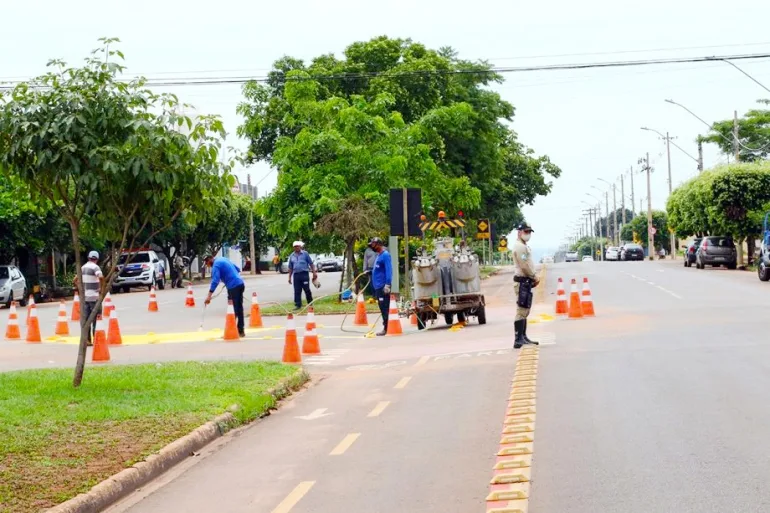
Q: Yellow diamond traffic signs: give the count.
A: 2